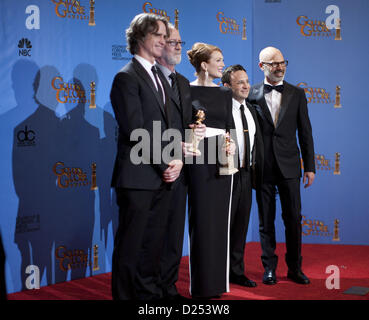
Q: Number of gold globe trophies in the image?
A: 2